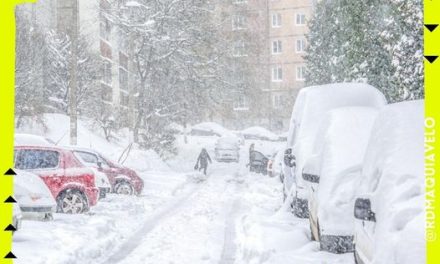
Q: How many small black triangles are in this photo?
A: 6